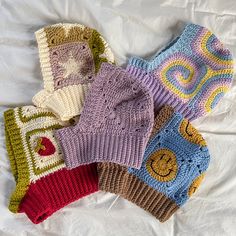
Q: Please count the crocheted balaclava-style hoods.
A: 5